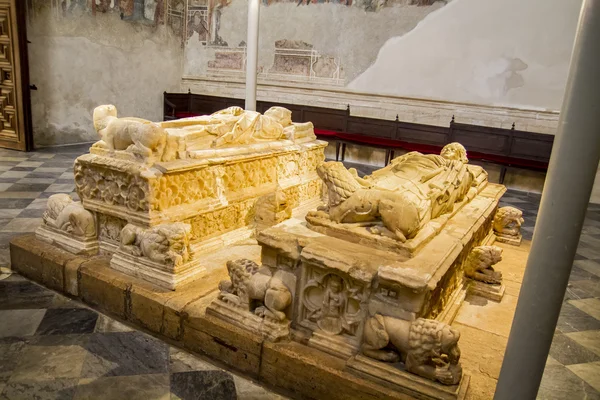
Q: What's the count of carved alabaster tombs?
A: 2